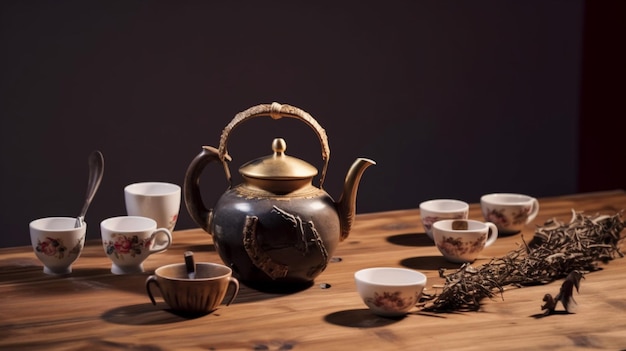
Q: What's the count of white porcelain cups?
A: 7